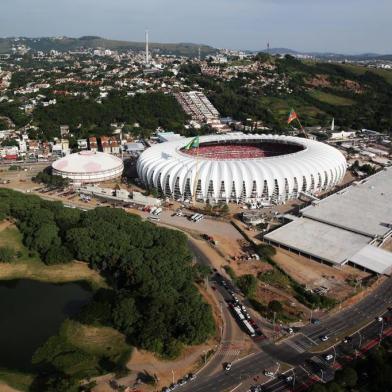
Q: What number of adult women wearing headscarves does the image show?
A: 0